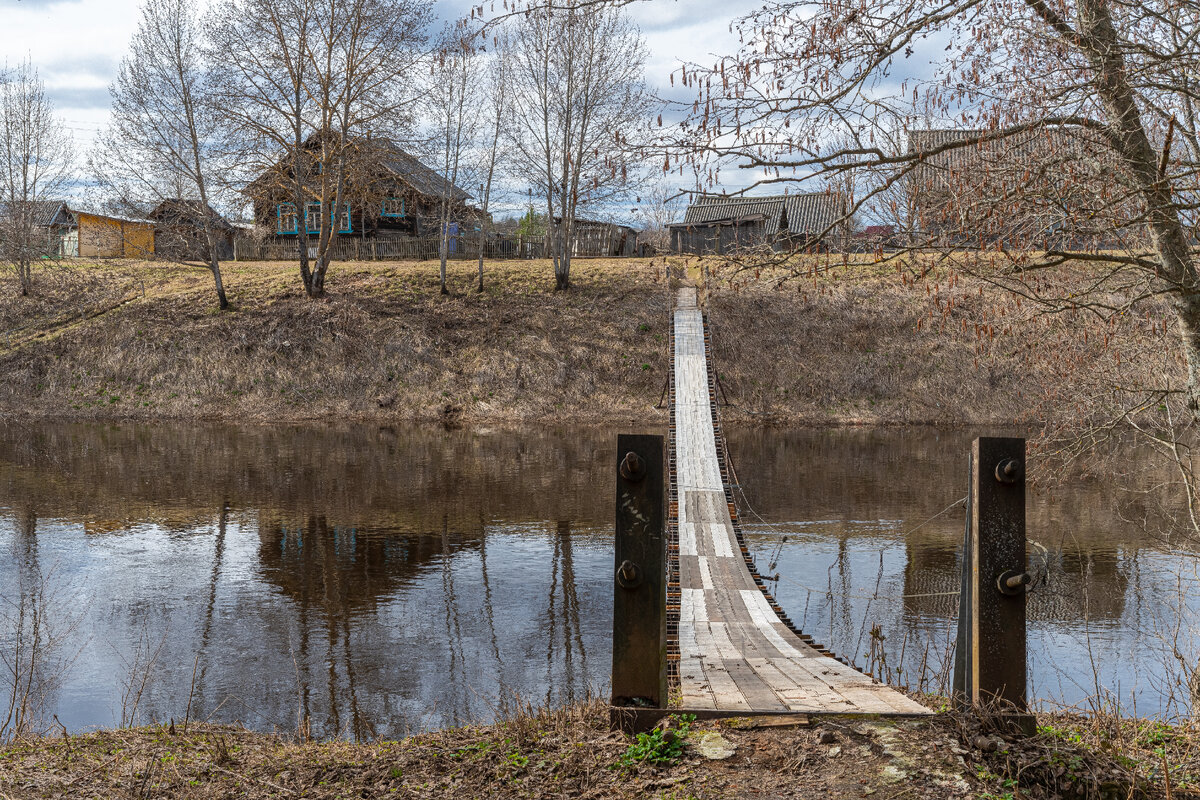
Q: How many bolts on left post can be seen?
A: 2